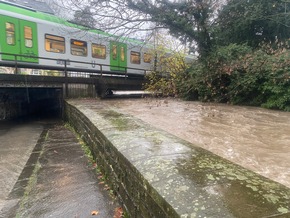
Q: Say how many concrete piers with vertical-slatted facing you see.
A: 1